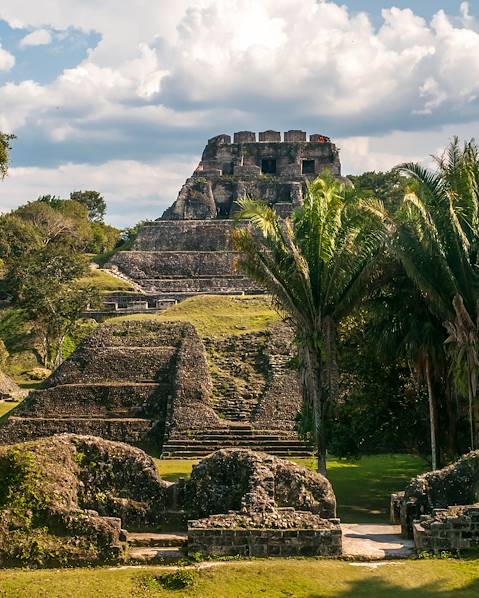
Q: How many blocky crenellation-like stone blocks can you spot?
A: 5